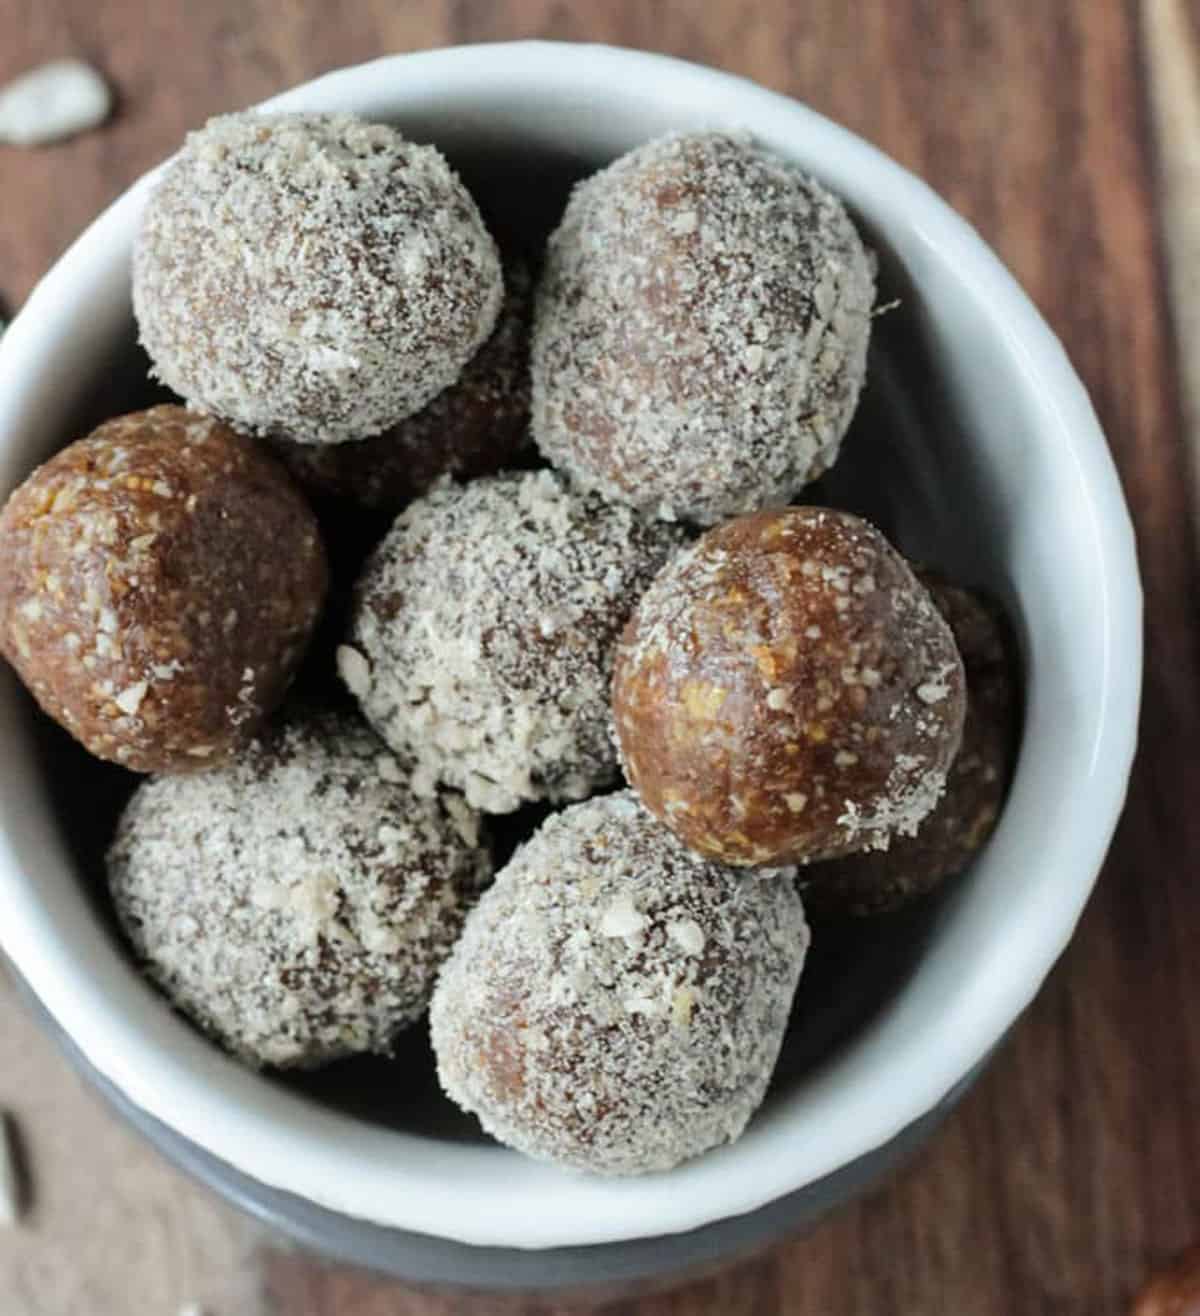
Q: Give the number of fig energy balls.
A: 9